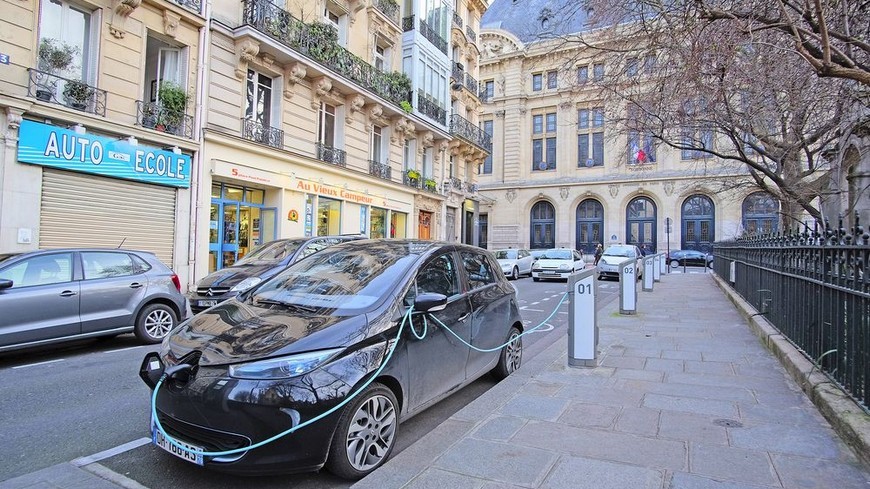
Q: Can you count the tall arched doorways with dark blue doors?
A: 5